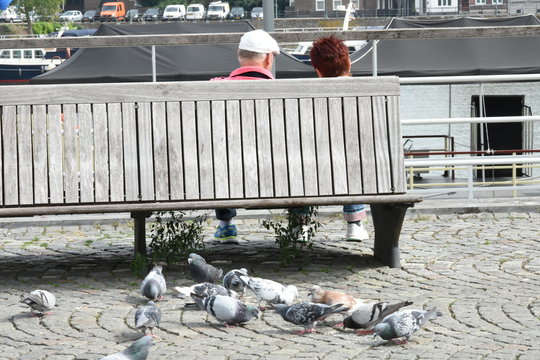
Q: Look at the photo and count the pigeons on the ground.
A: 13